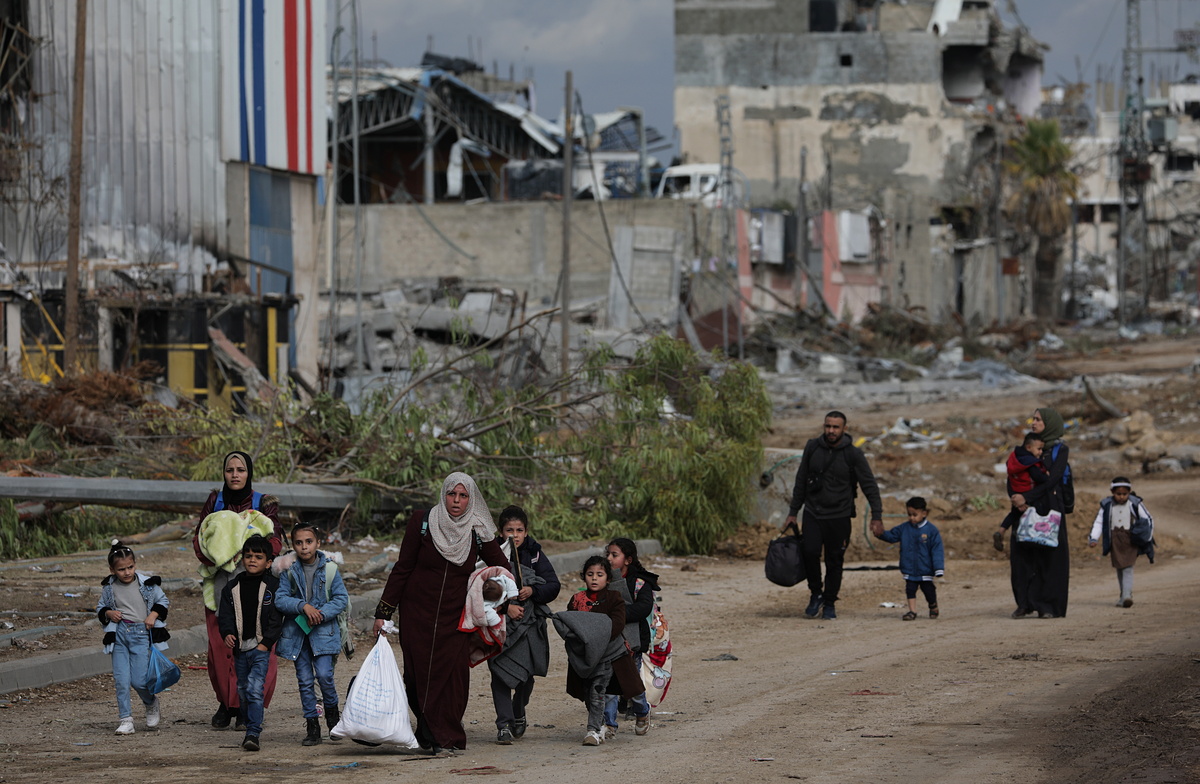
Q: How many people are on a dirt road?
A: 14